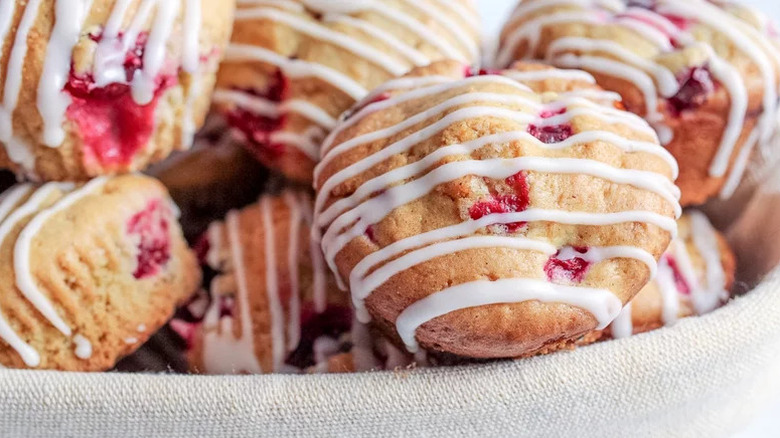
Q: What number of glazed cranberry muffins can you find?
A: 7